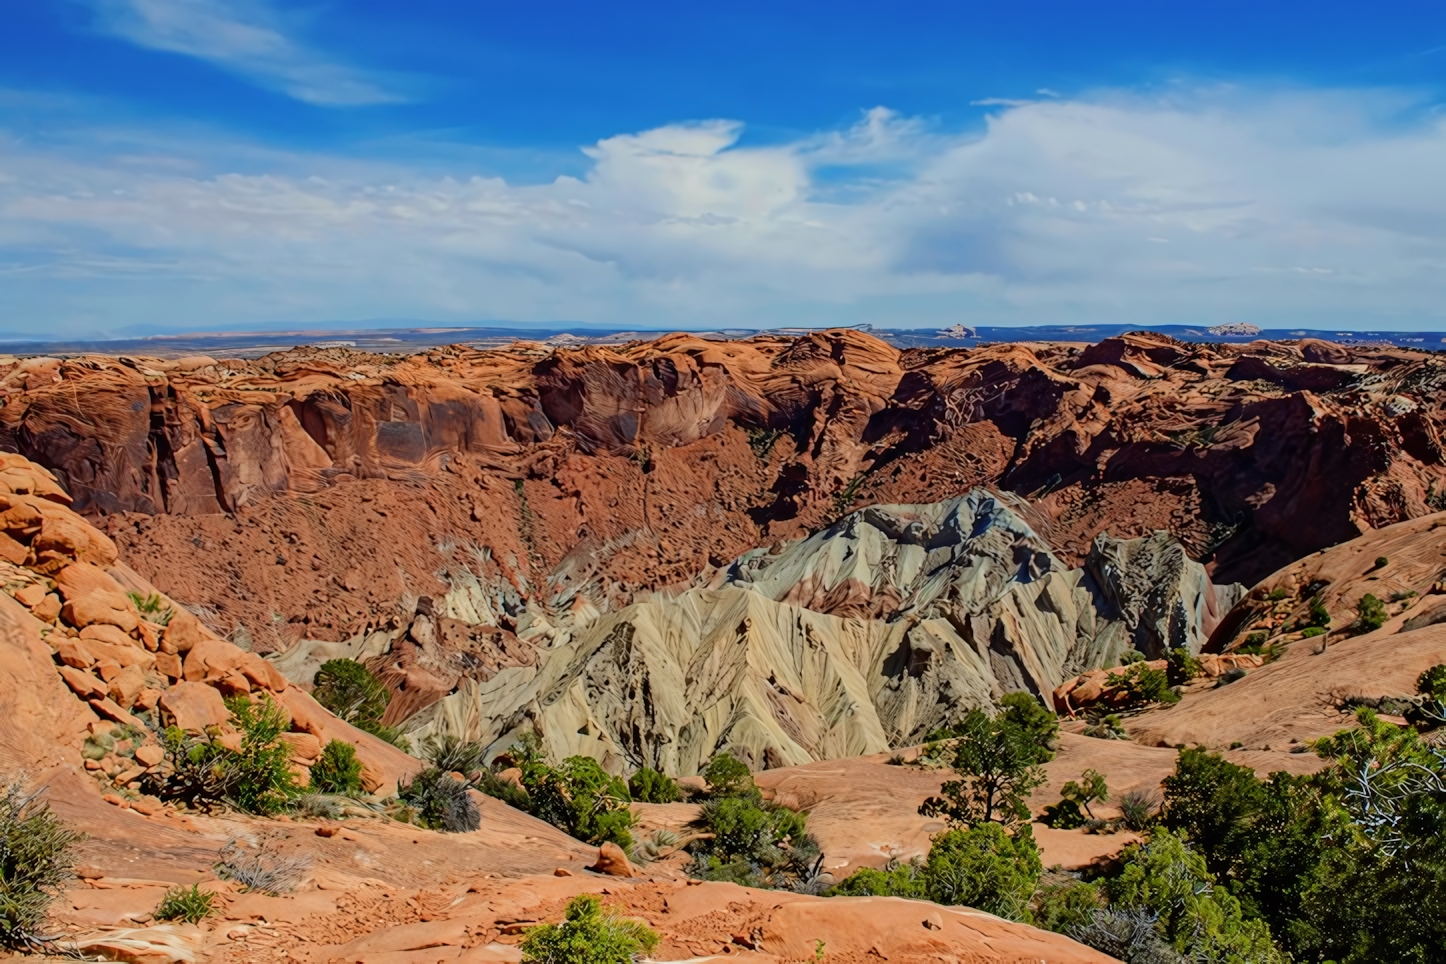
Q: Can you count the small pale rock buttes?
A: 2